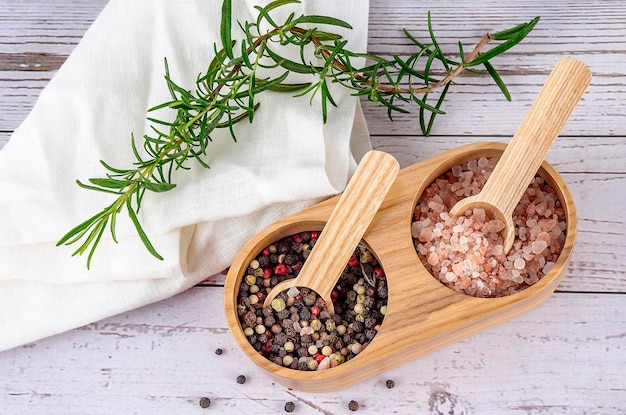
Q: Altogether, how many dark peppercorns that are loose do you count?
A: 6